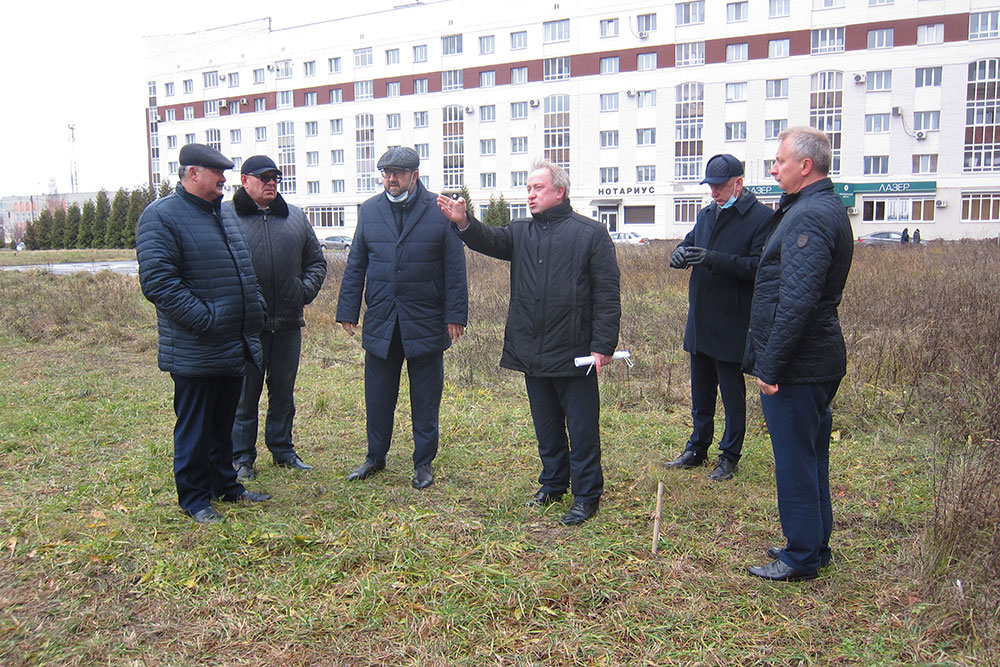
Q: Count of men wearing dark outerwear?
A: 6